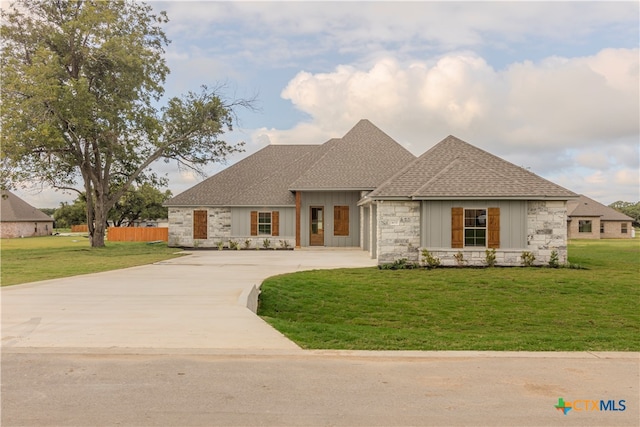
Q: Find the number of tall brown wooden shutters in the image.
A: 6